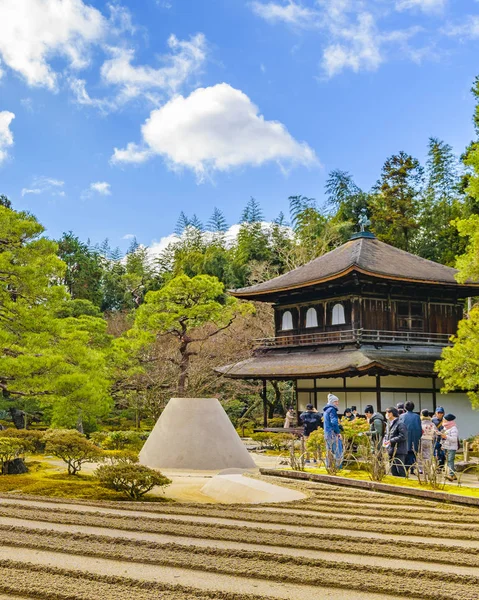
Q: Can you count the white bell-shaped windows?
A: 3